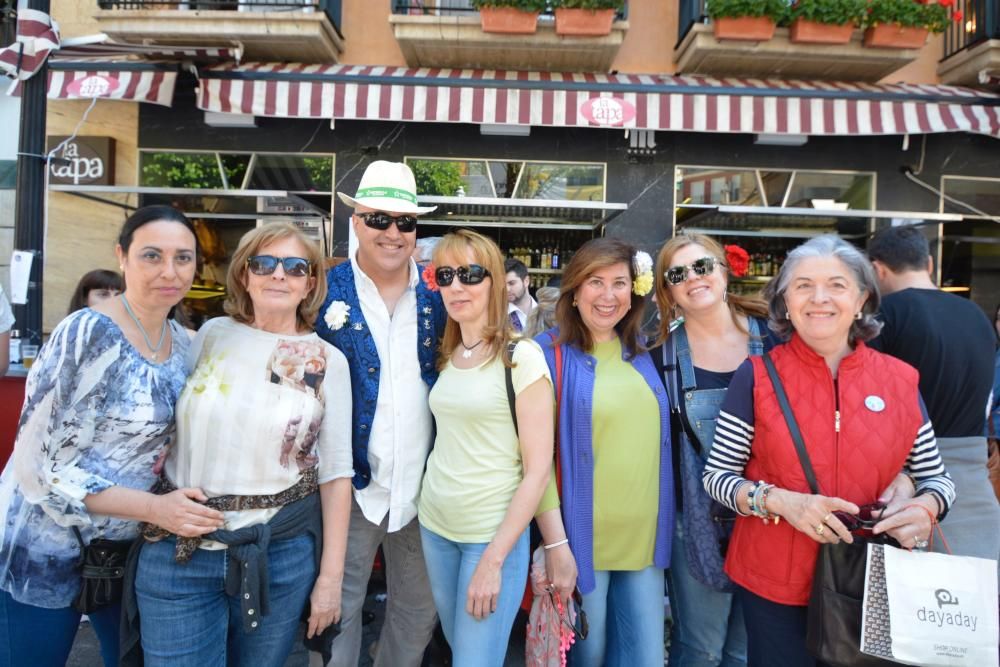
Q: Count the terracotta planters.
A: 5